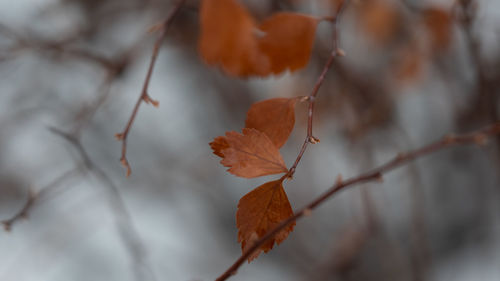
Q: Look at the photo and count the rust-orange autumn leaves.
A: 5